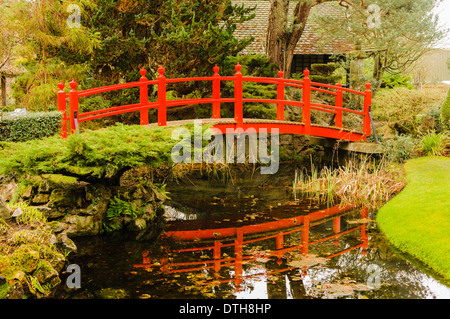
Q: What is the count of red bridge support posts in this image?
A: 10